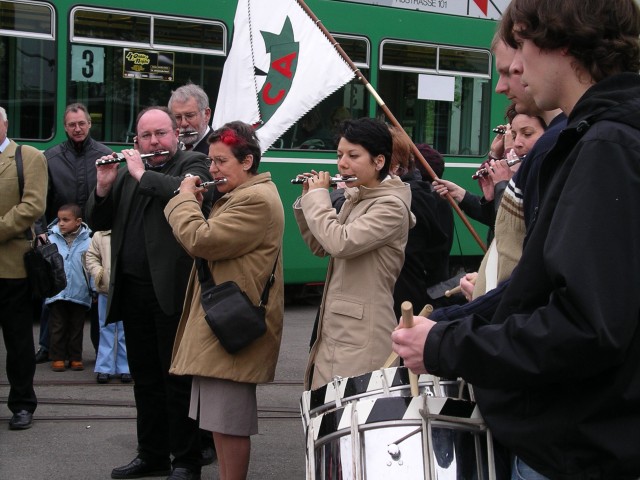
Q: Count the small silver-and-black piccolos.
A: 6